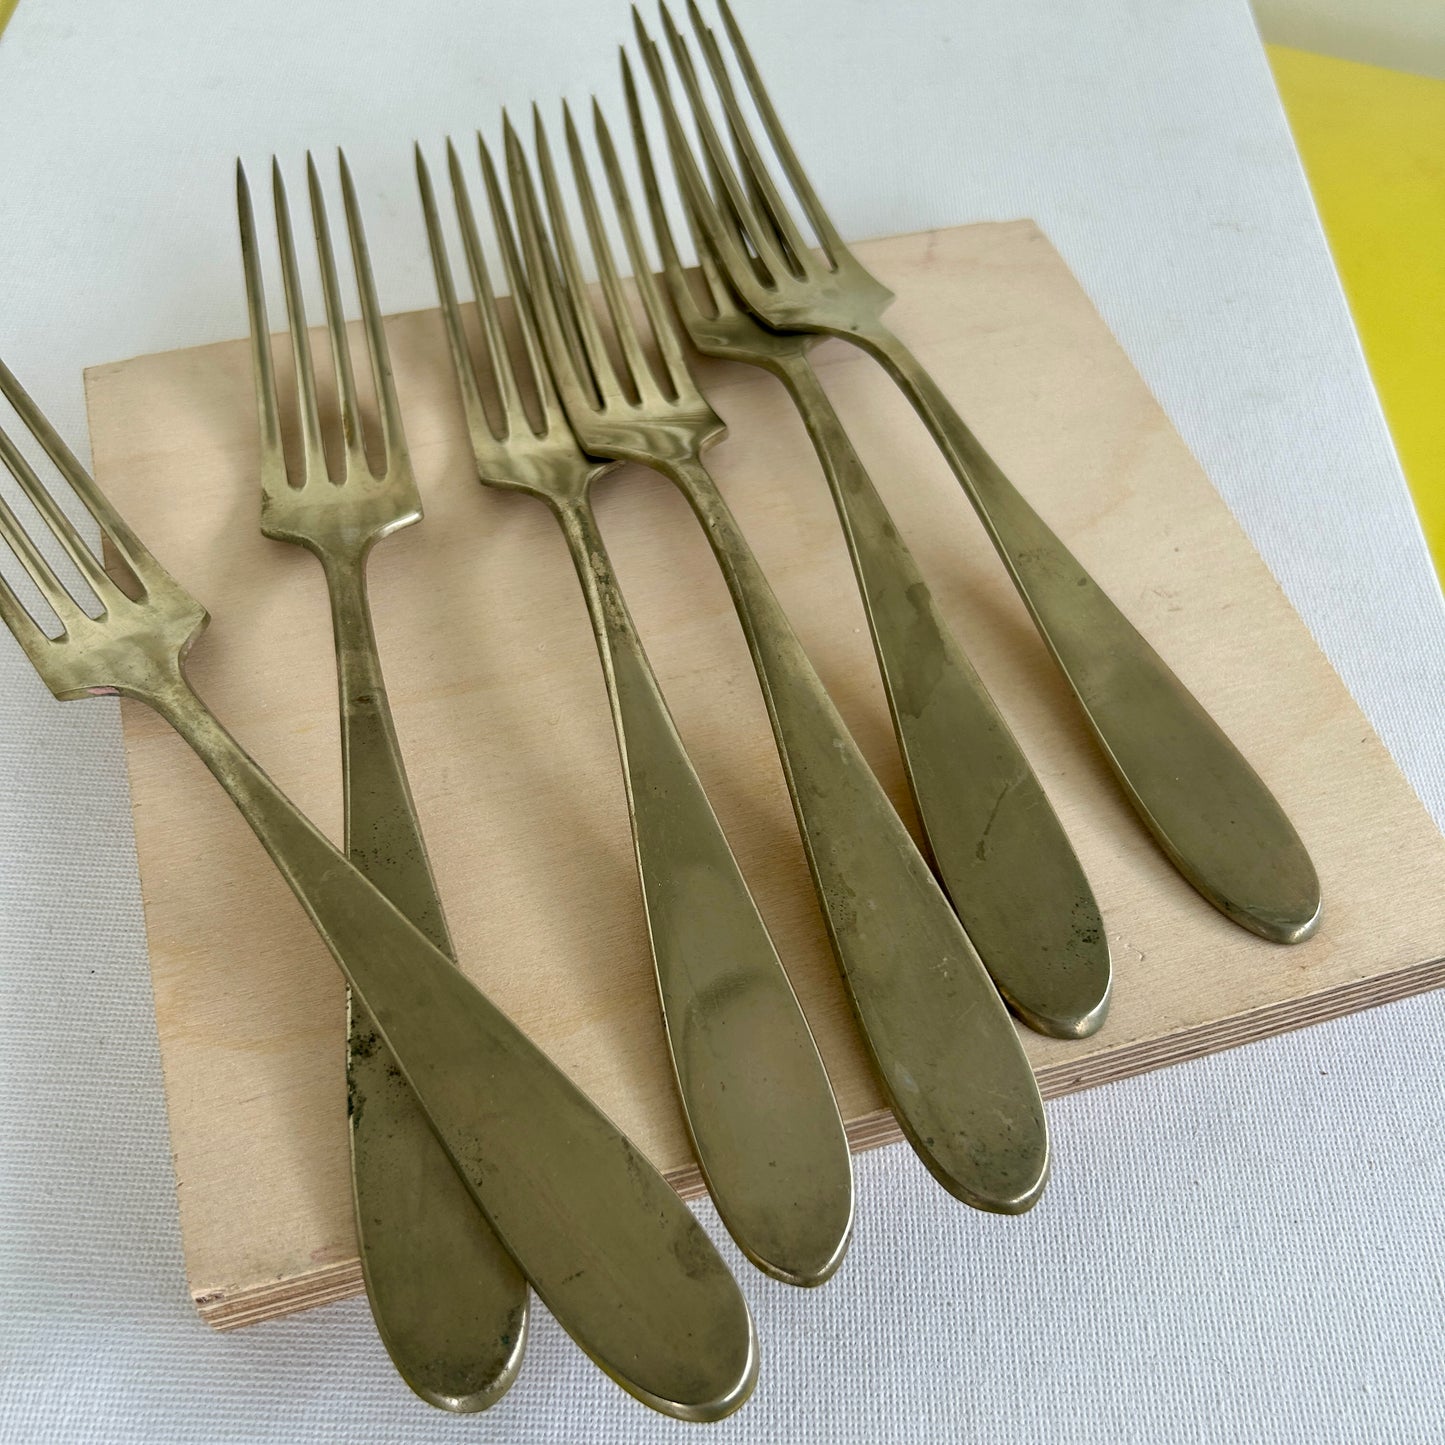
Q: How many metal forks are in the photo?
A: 6